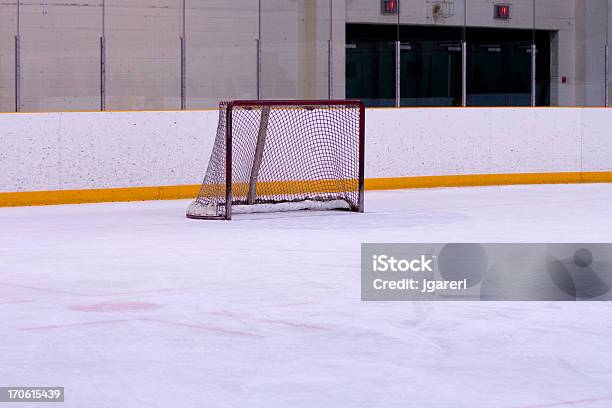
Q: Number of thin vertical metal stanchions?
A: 9